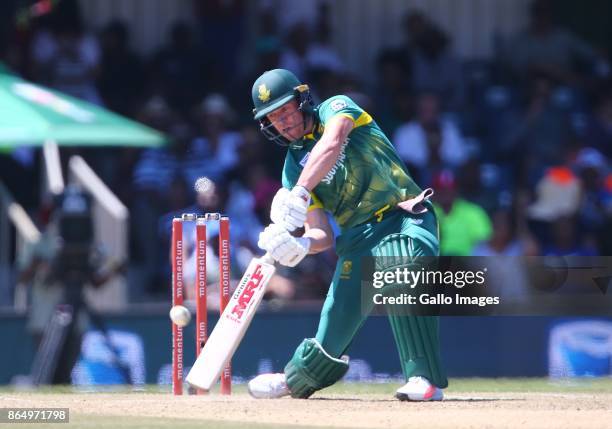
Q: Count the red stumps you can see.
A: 3